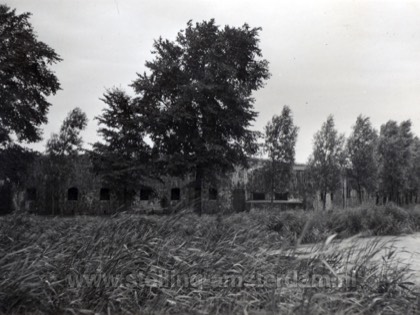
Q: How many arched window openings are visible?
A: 6